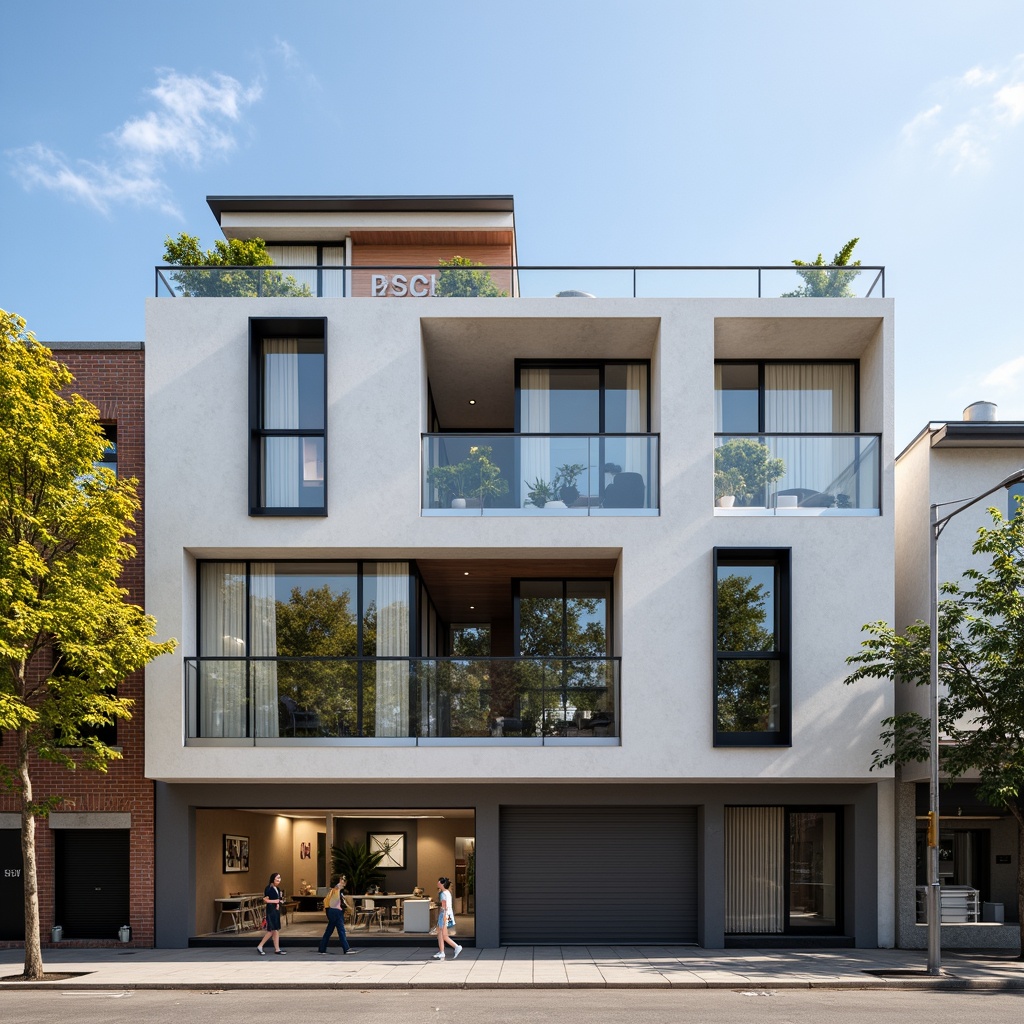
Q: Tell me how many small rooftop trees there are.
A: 3